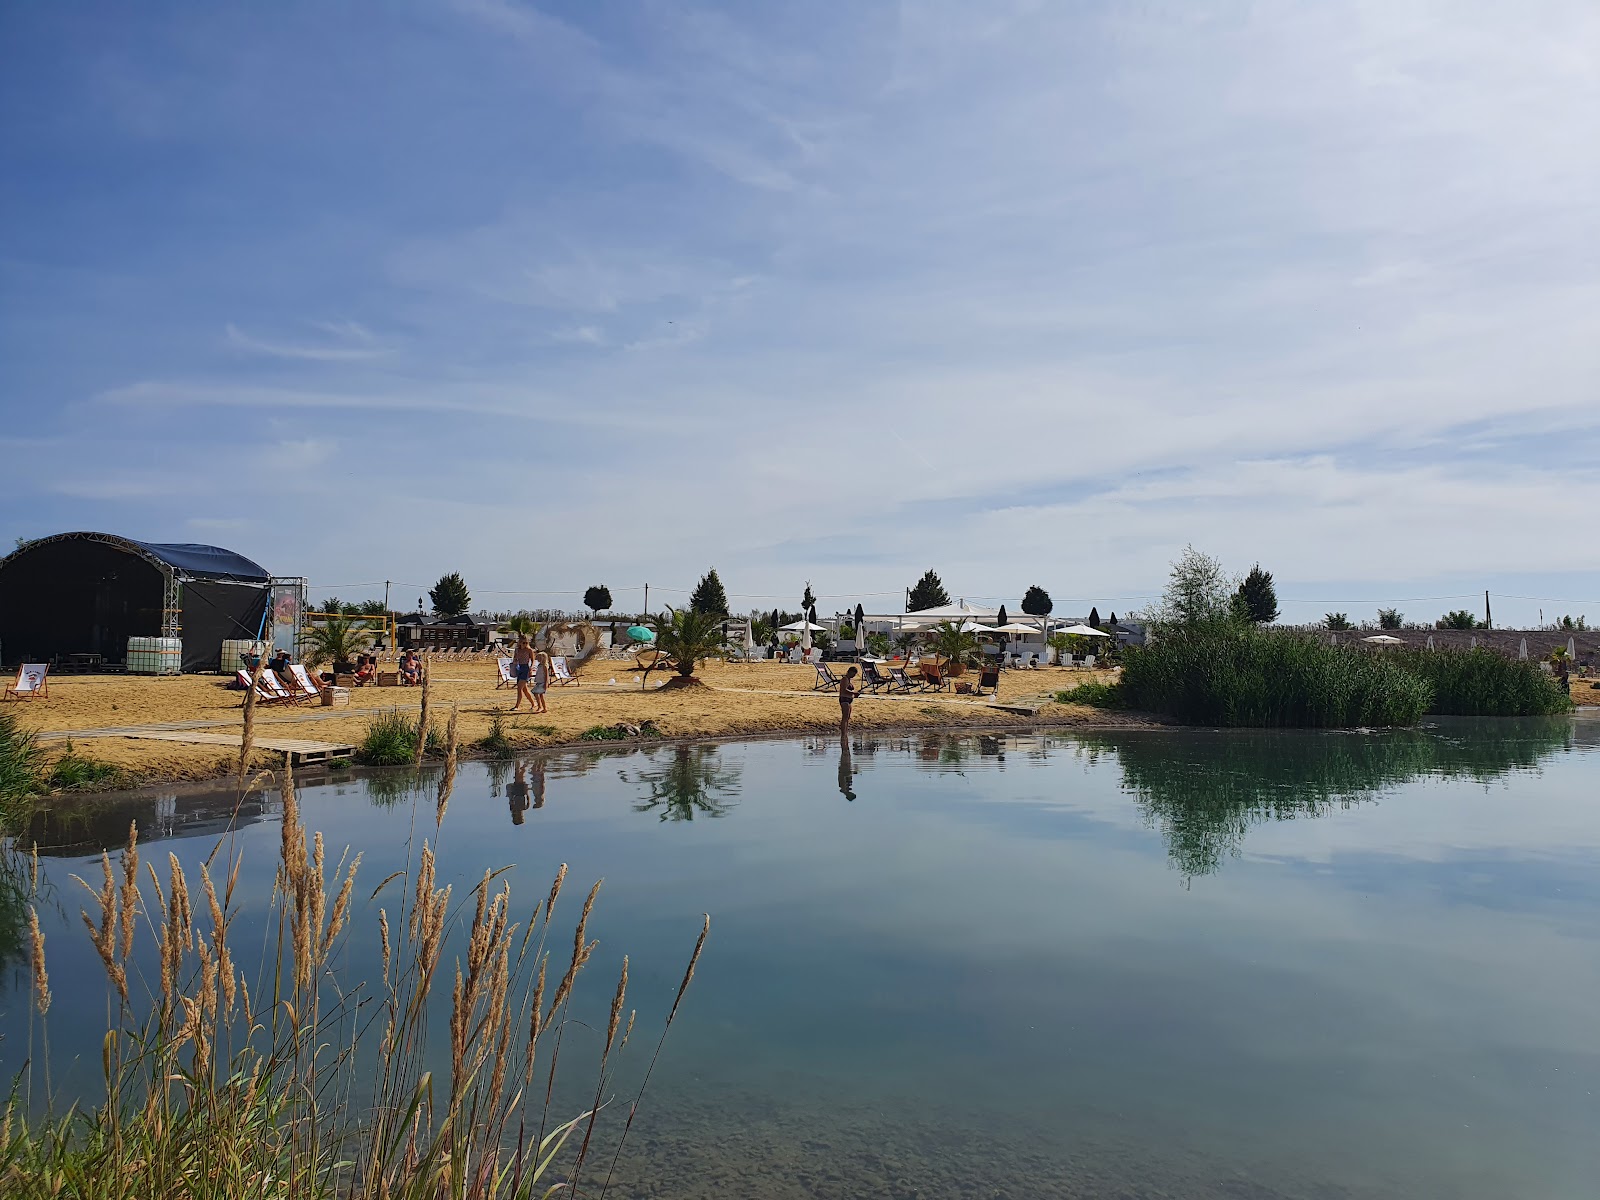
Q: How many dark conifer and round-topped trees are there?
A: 7